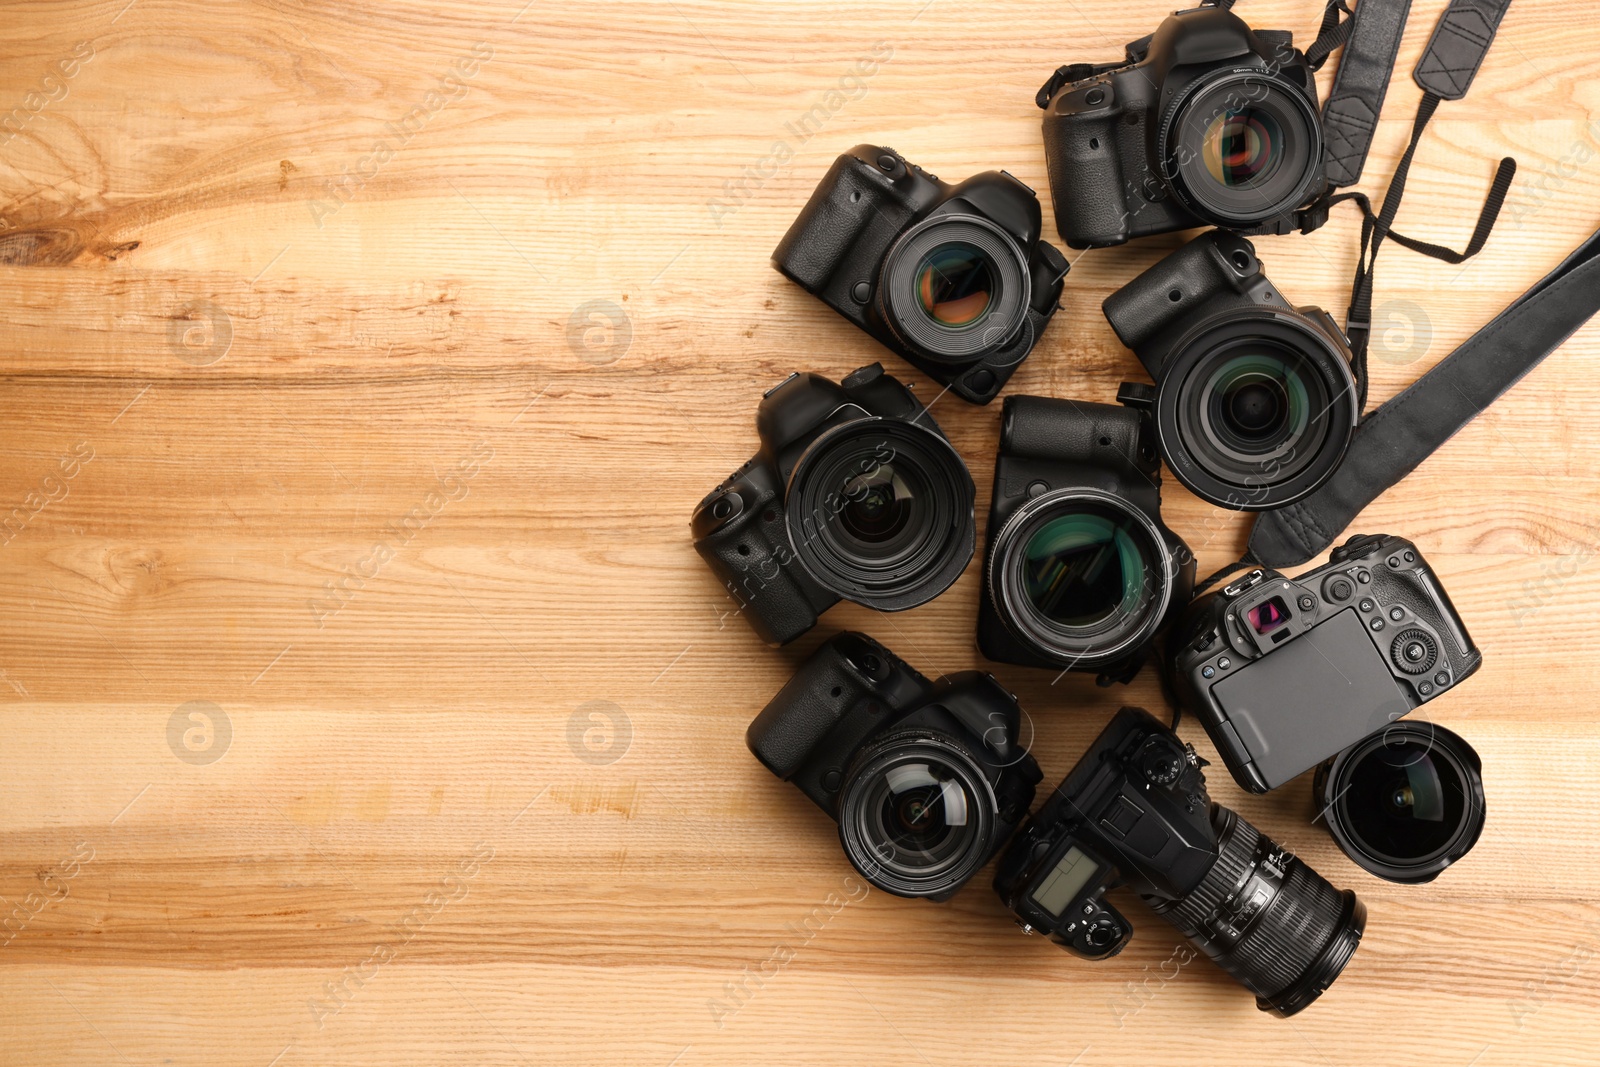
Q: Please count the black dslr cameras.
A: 8